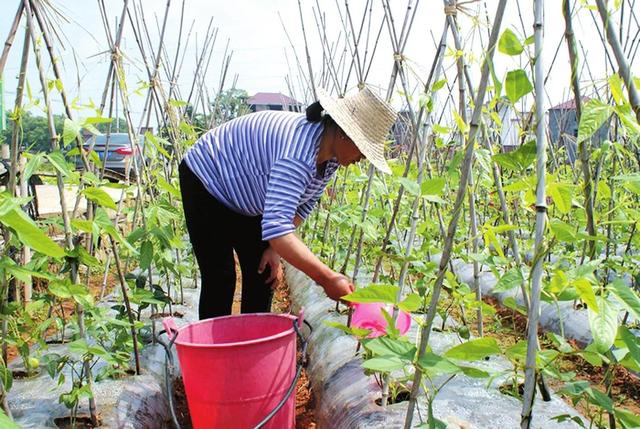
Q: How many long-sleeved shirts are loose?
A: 1